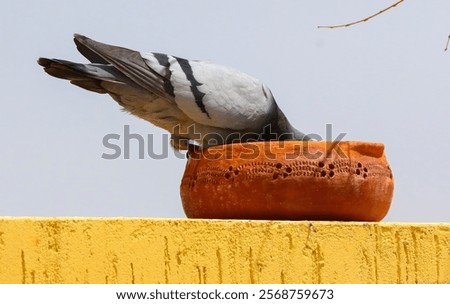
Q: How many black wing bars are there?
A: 2